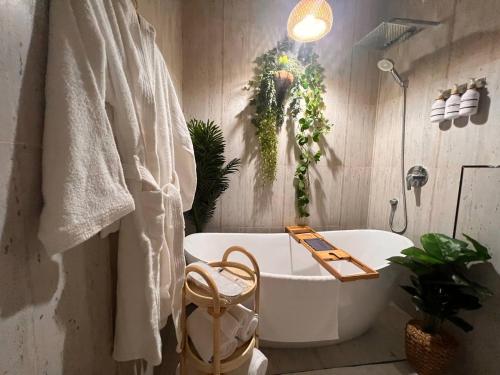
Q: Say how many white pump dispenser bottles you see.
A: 3